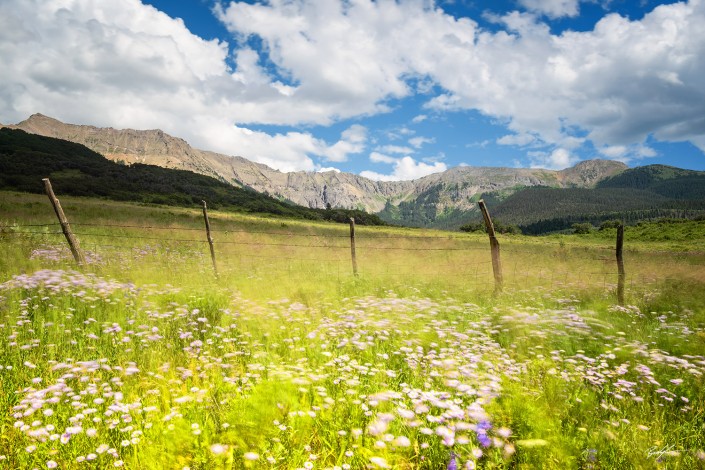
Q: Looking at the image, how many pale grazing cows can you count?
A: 0